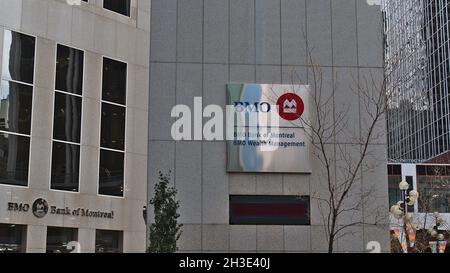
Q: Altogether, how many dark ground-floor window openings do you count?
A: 3